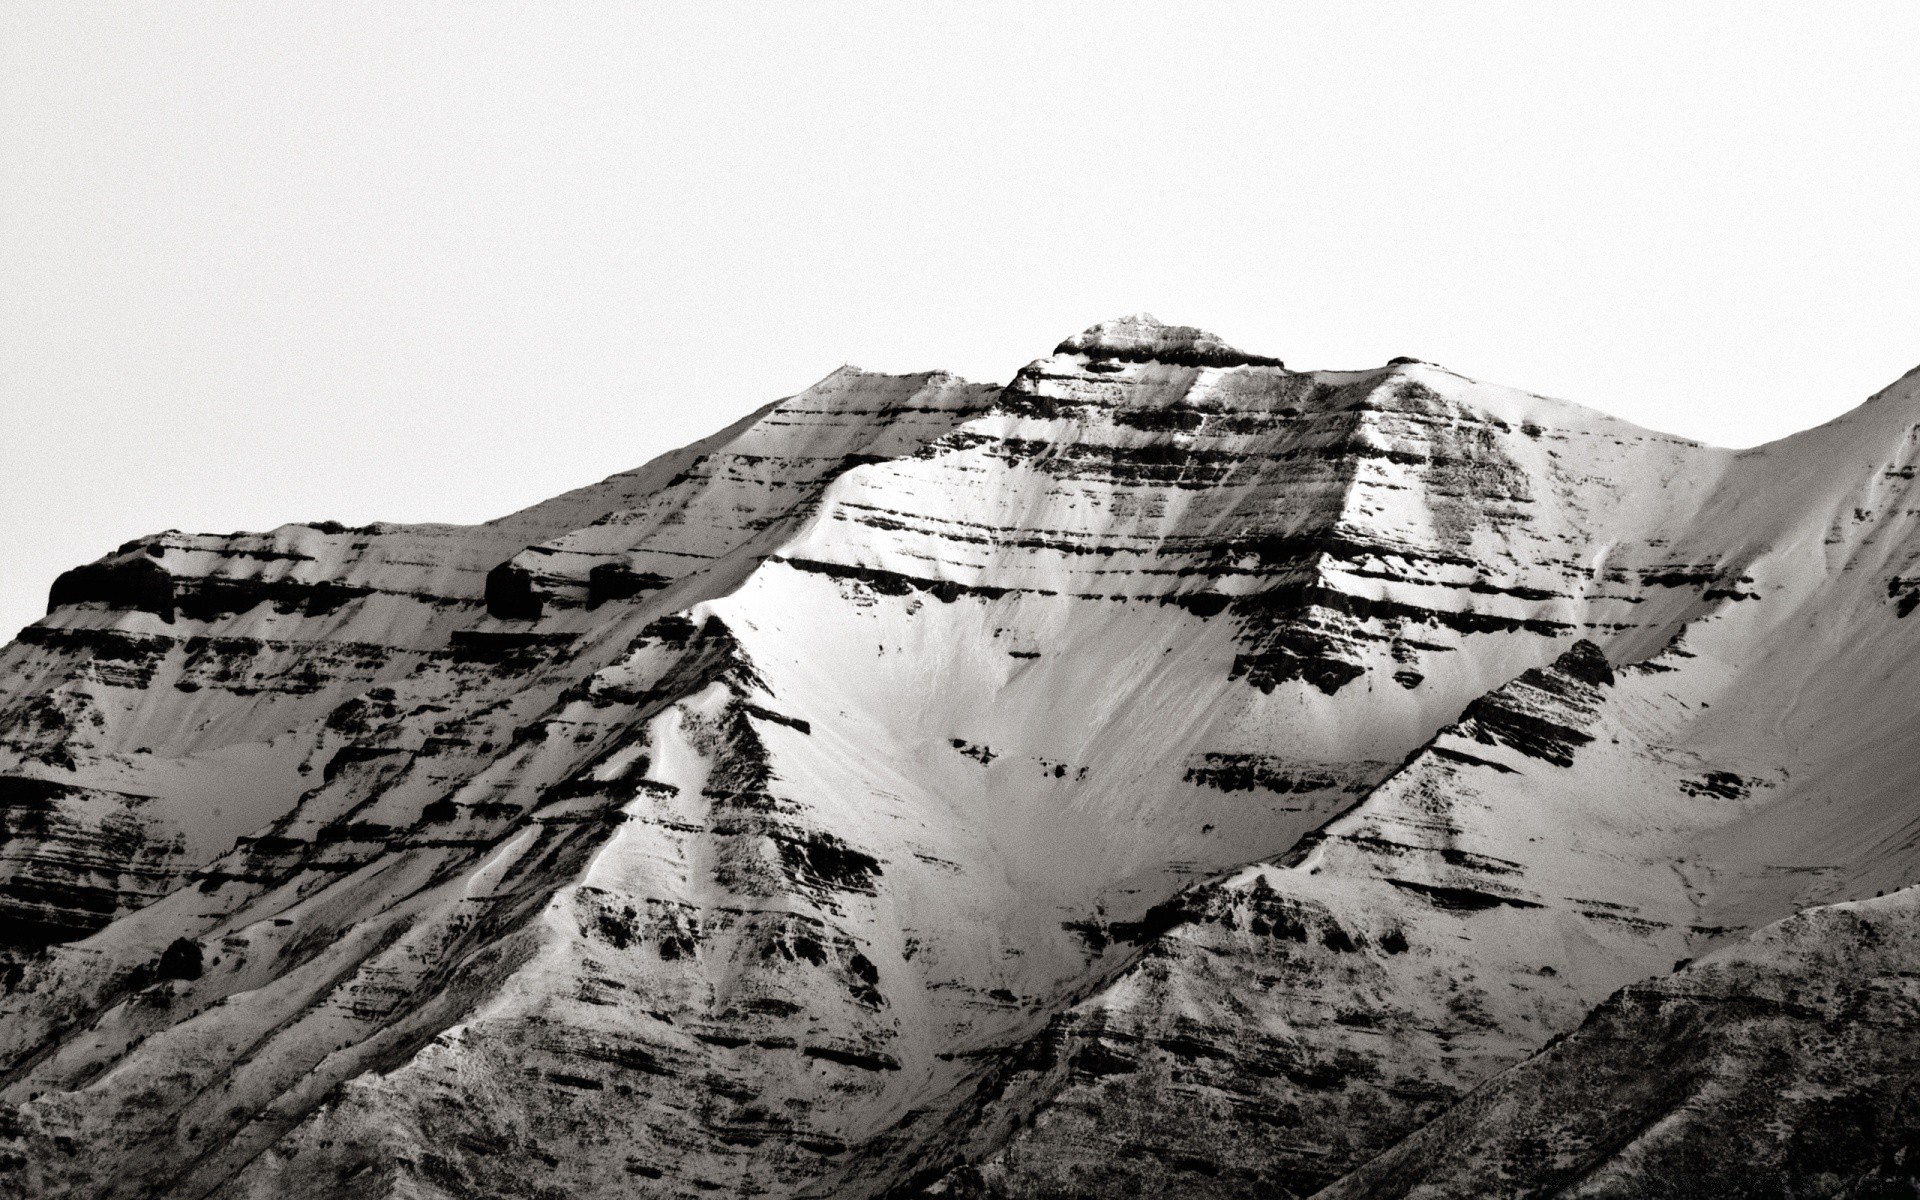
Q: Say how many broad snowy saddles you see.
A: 1